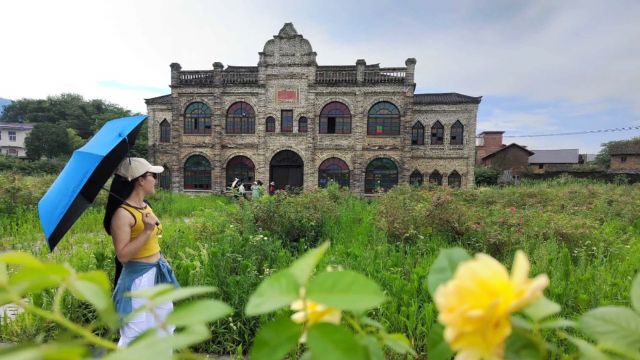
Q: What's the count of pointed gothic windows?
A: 8